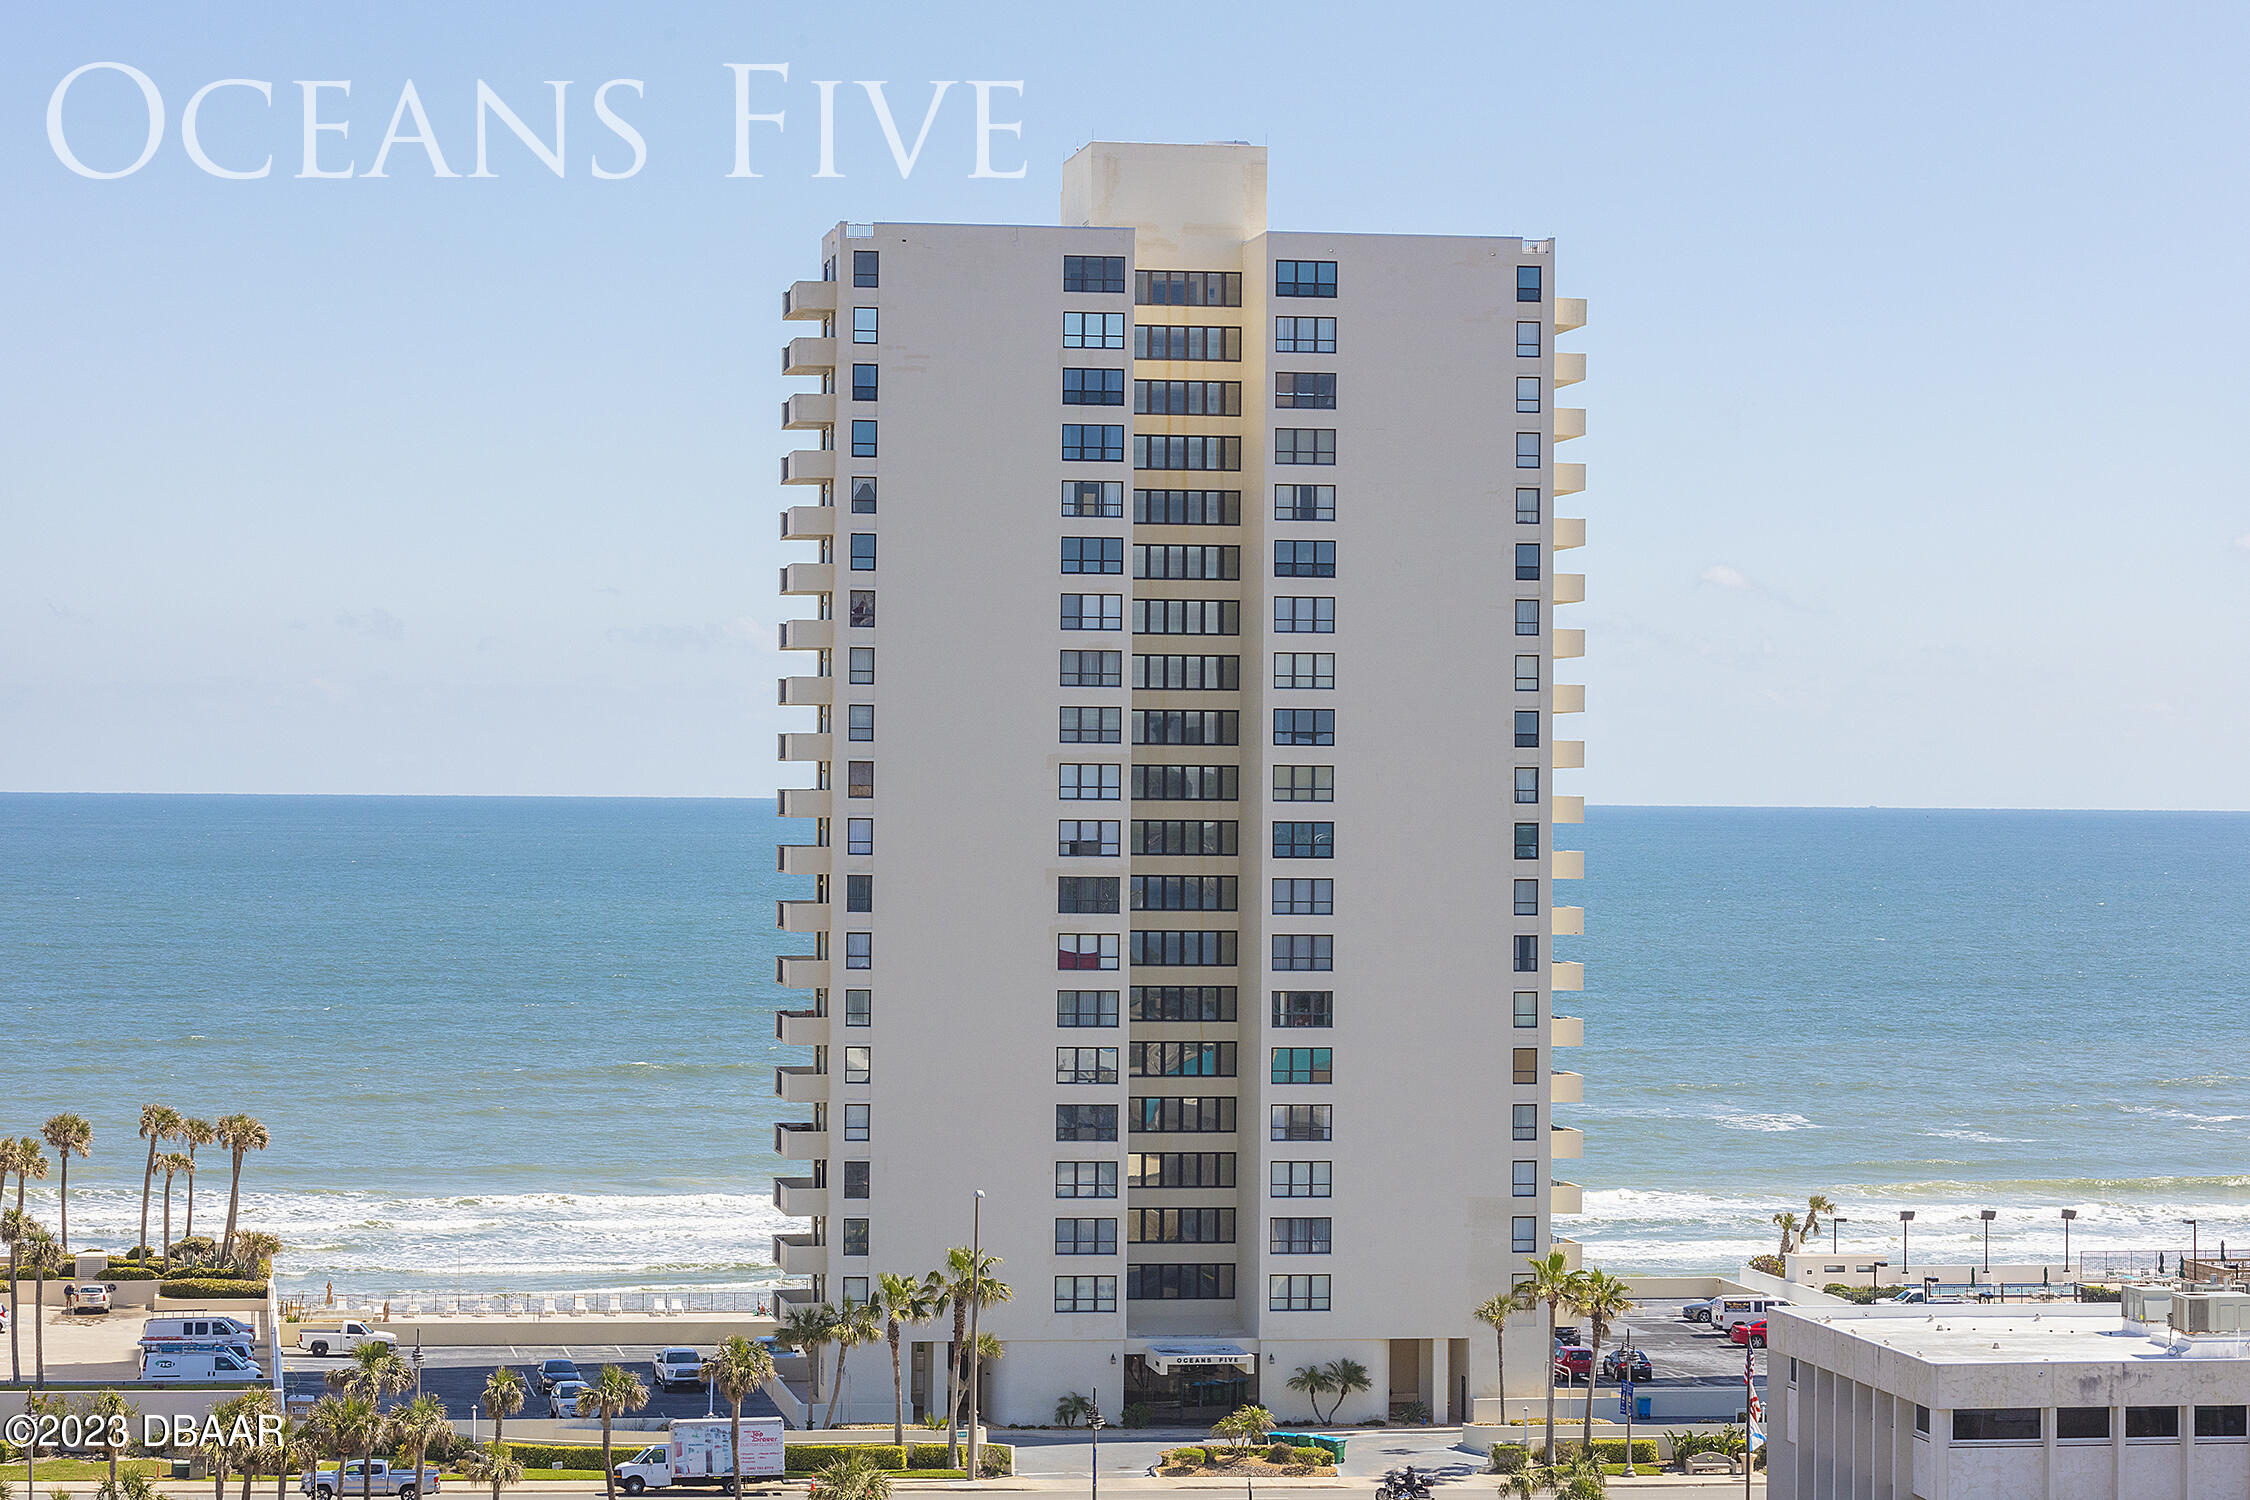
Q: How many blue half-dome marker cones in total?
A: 0